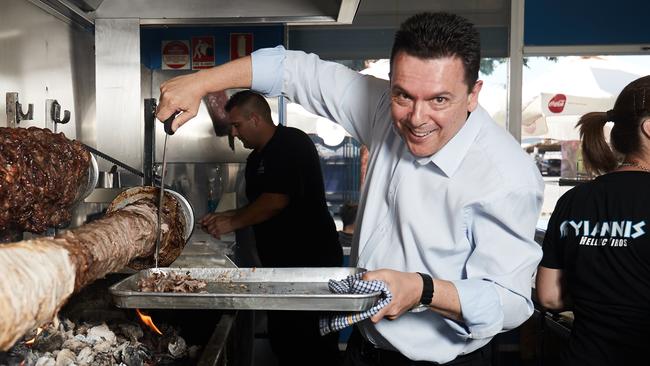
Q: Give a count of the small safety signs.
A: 3